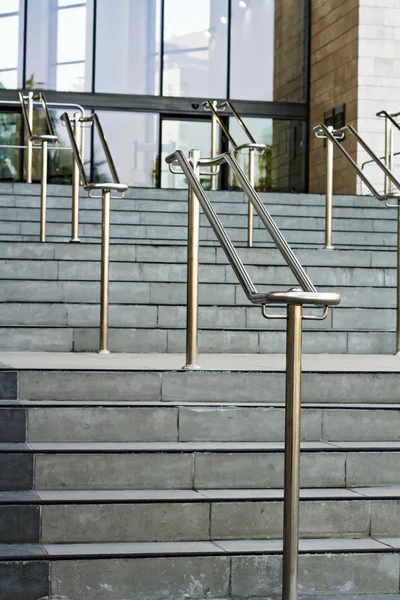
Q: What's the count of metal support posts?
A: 11